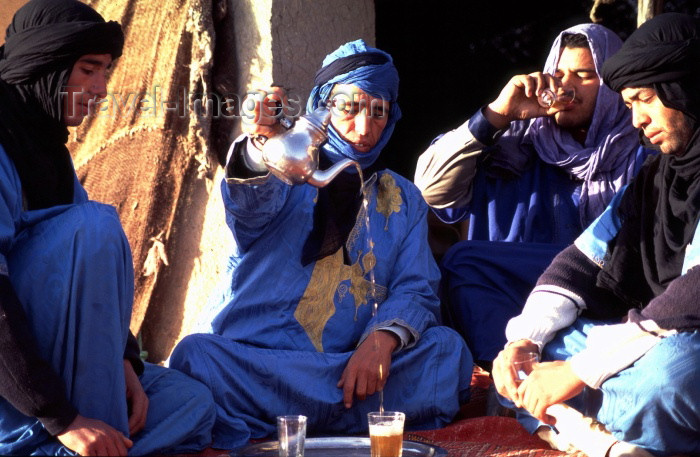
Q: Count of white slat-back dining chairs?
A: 0